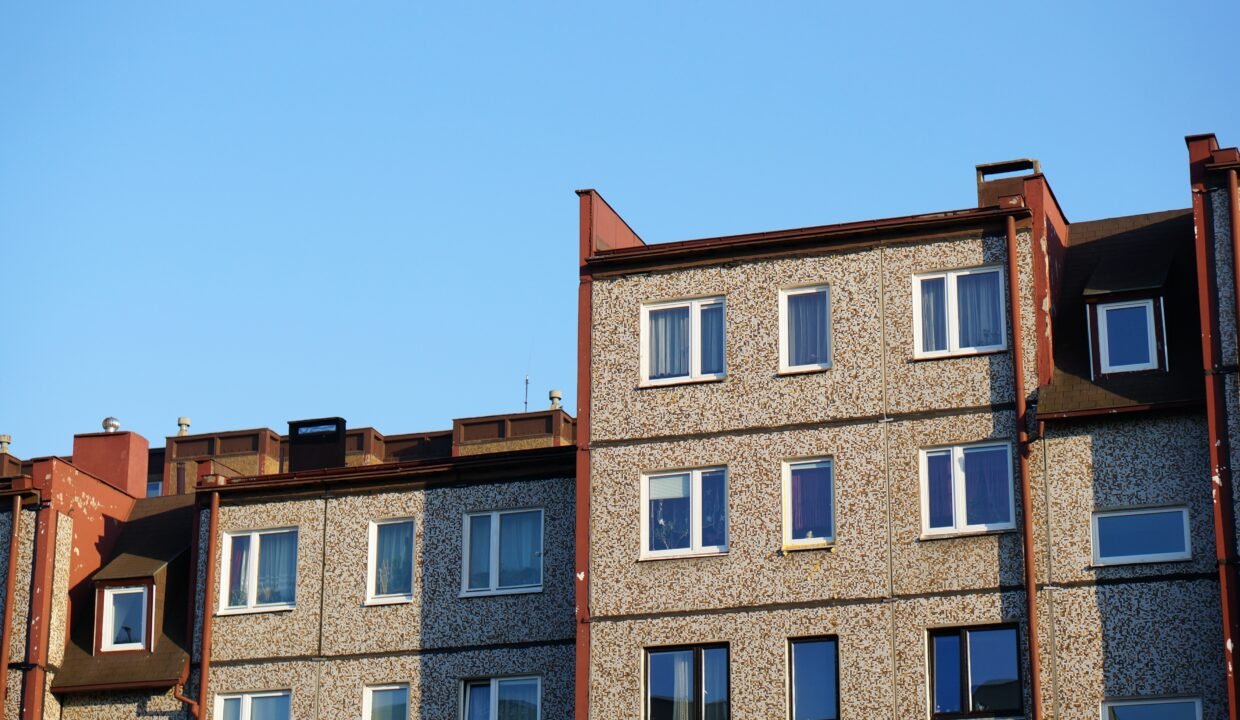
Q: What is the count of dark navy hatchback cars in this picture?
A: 0